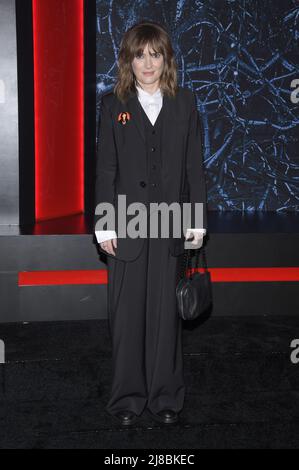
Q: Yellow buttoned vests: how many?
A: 0